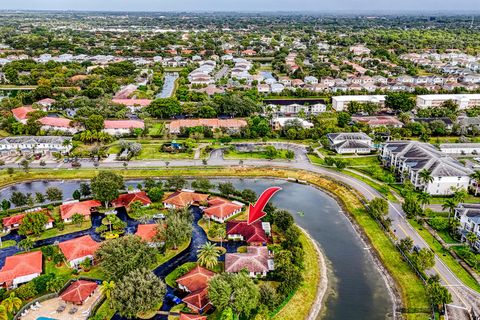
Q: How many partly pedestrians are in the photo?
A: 0